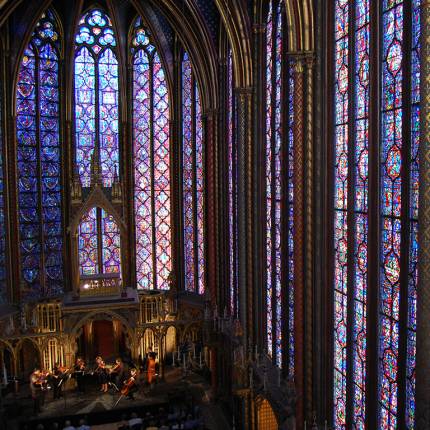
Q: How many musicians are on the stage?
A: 7